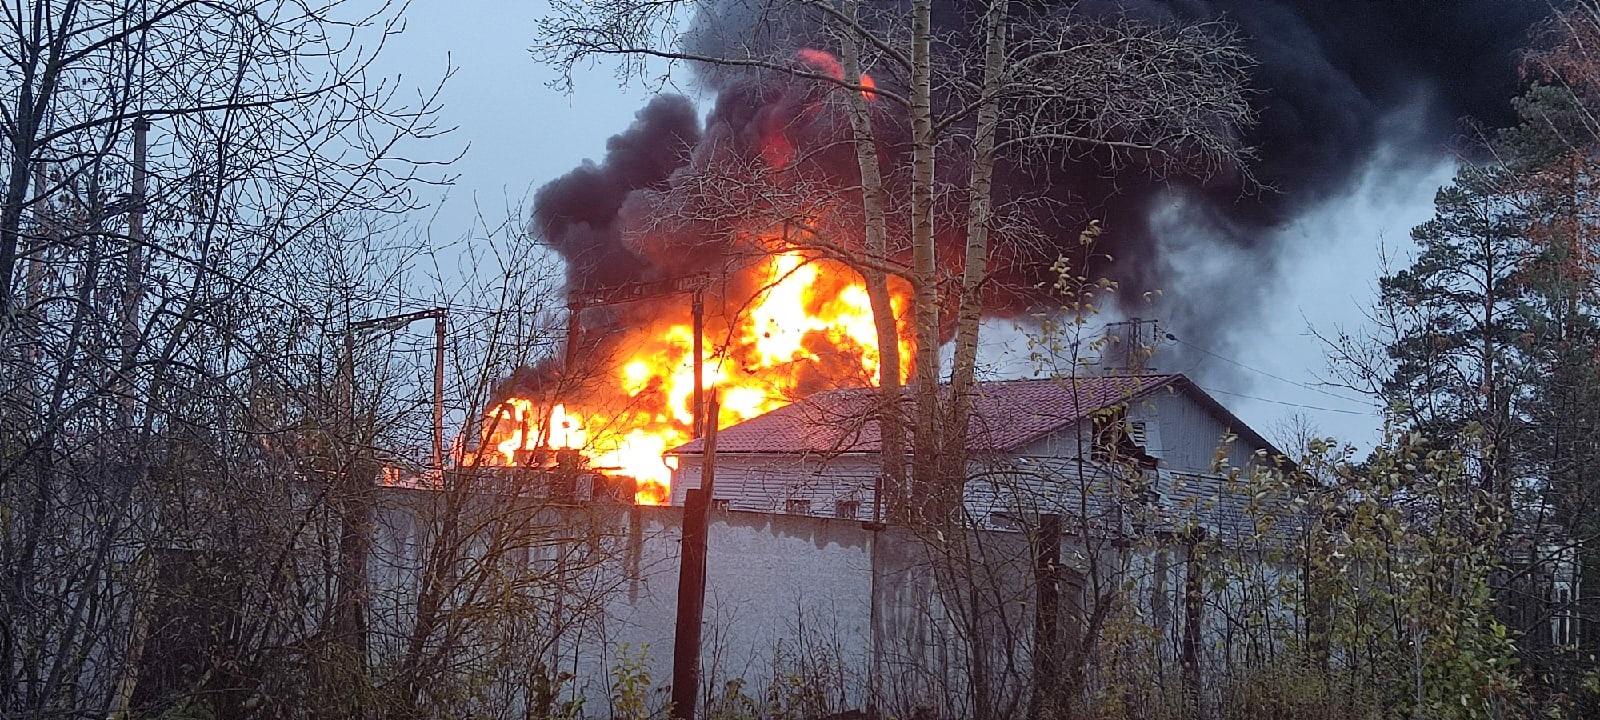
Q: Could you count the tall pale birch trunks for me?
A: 3